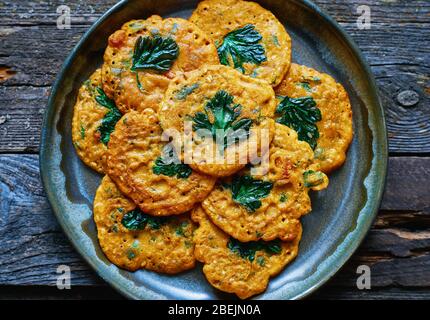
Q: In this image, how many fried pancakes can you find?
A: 9